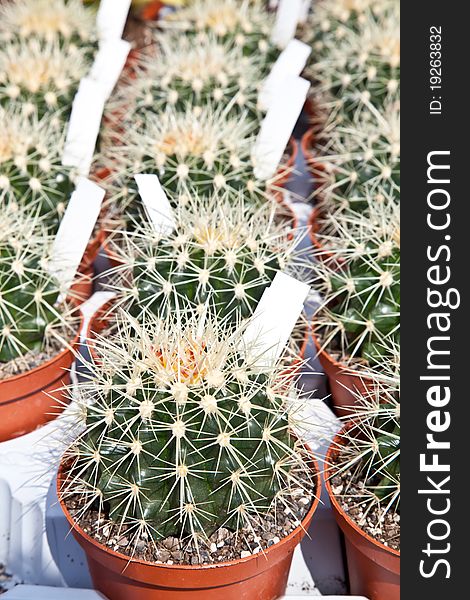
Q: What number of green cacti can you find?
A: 14